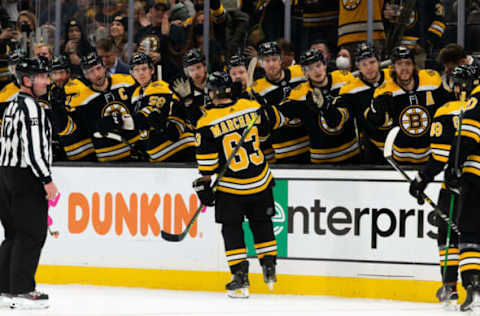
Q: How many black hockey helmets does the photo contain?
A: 14